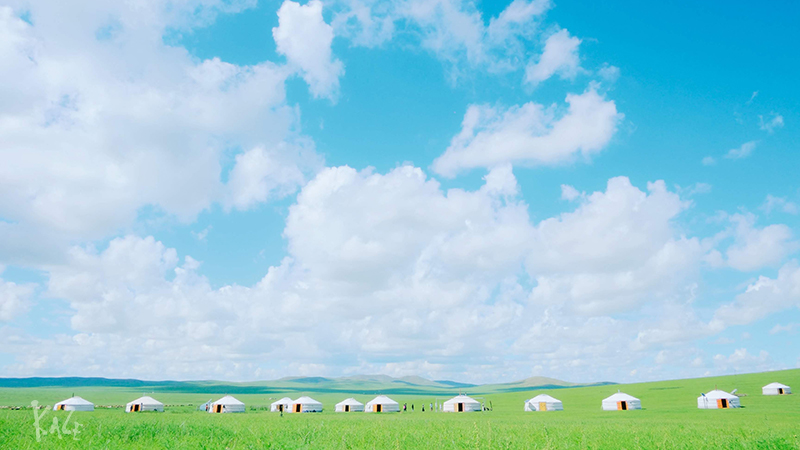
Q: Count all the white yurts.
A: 12